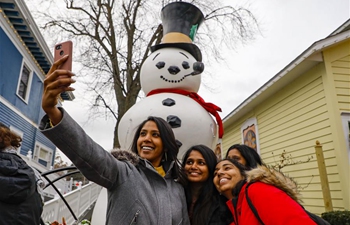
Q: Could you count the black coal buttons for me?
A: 3